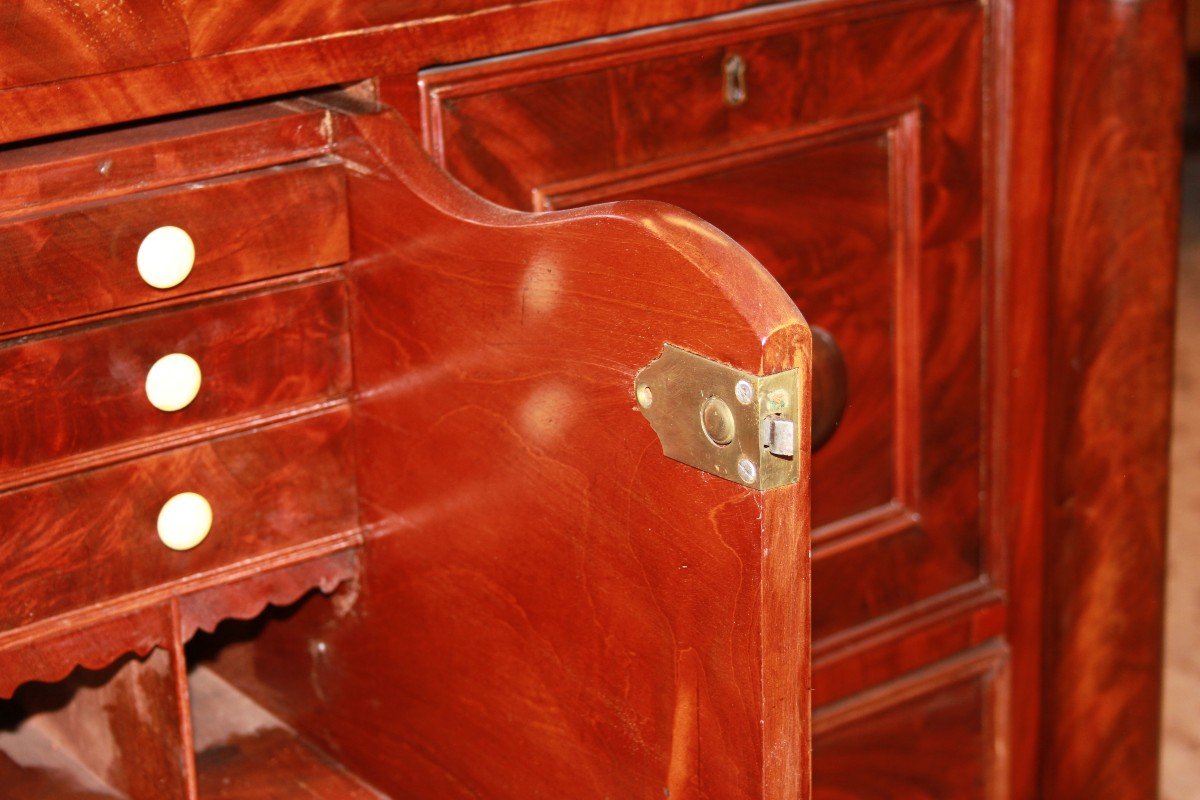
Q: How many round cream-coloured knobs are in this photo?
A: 3